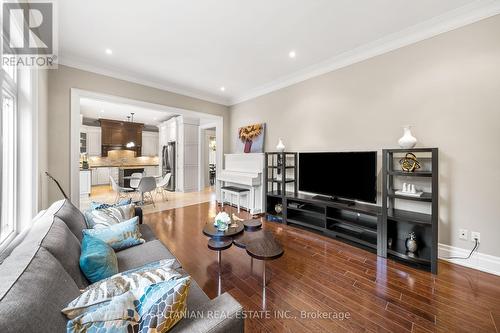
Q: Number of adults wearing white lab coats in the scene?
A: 0